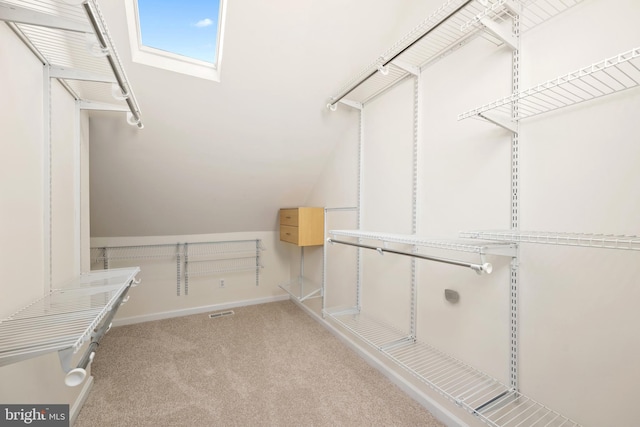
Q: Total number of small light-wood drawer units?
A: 1